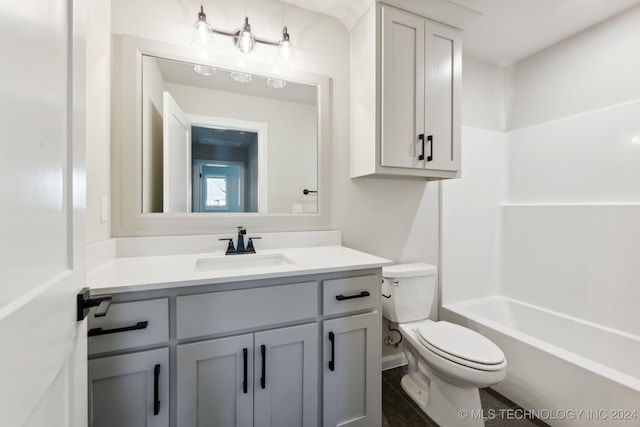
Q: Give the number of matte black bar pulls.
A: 8